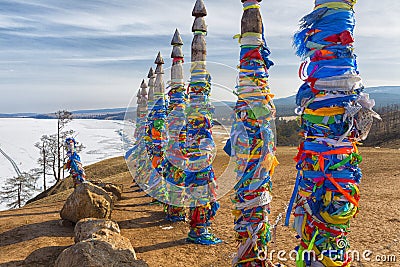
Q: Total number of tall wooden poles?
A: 8